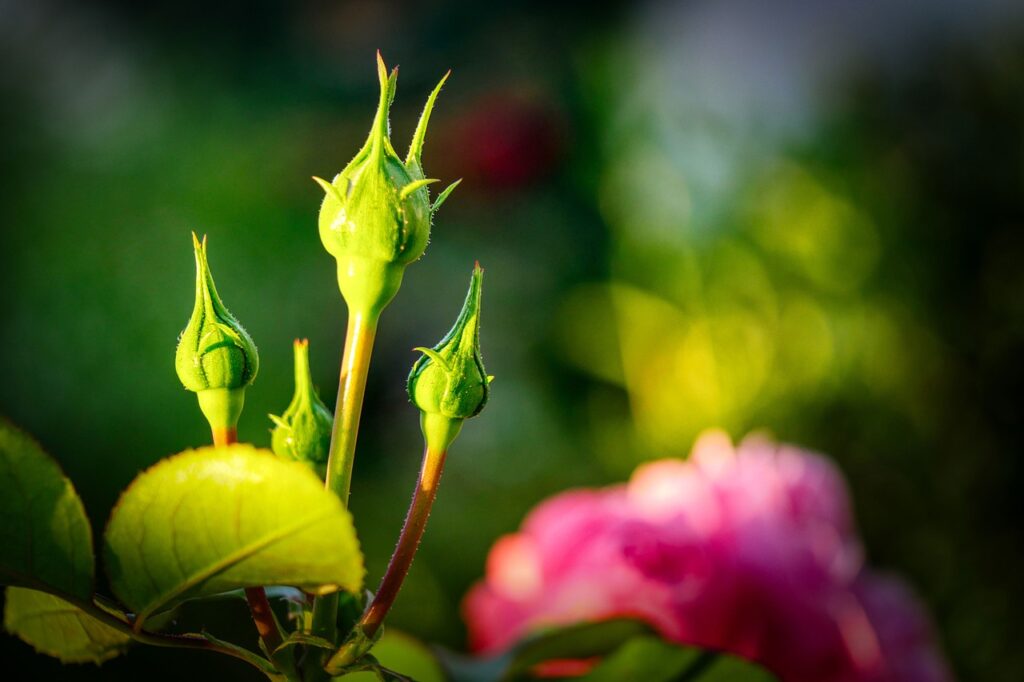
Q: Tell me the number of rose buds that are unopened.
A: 4